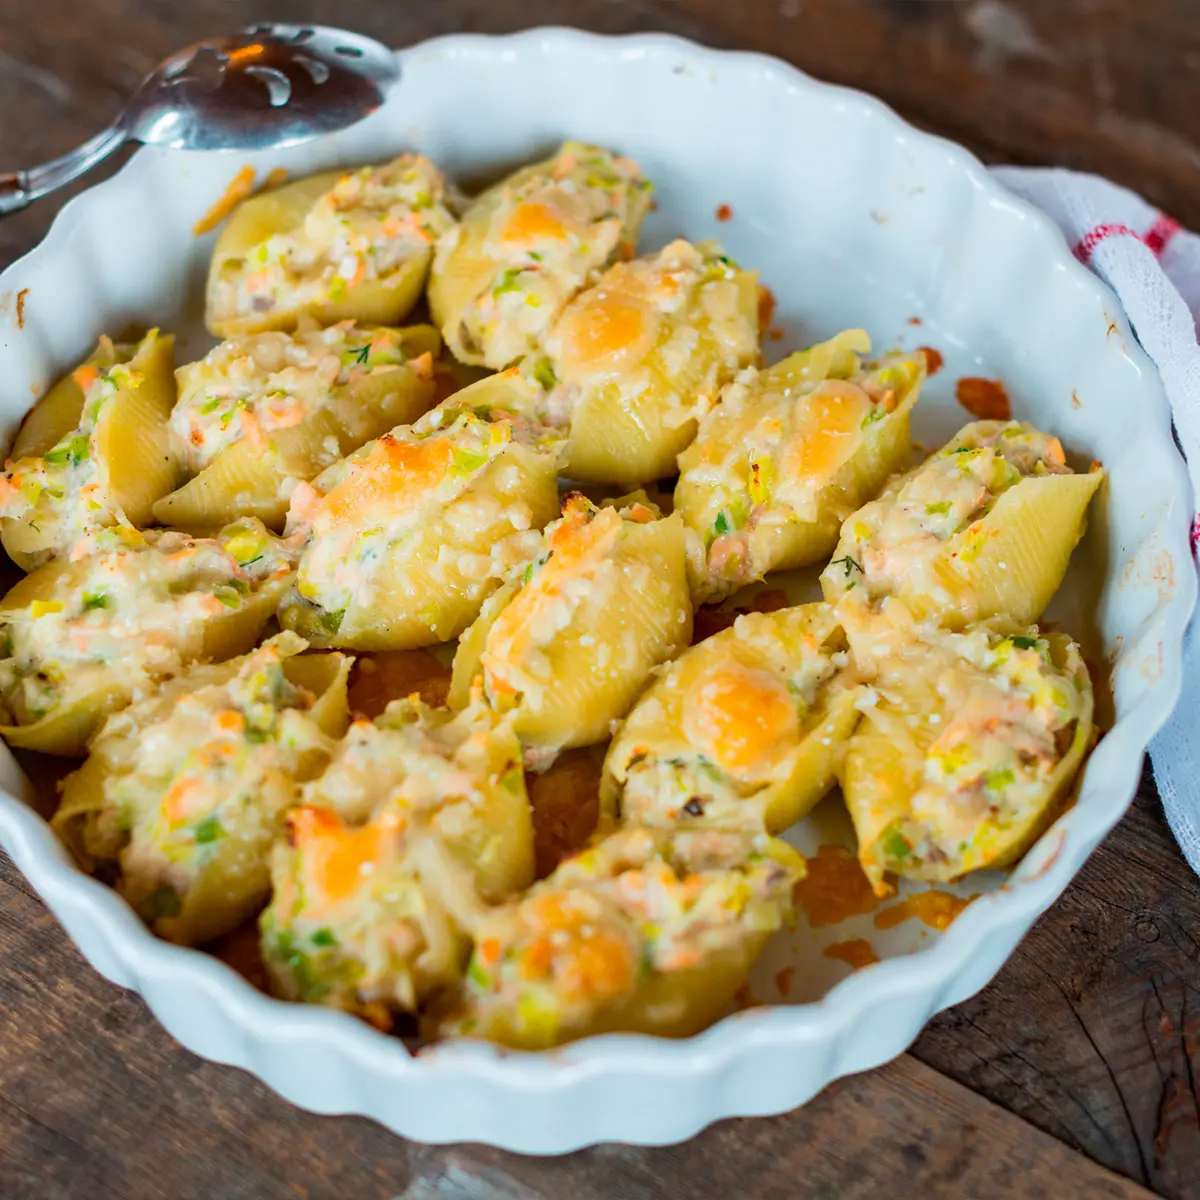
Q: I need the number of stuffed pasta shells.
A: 15